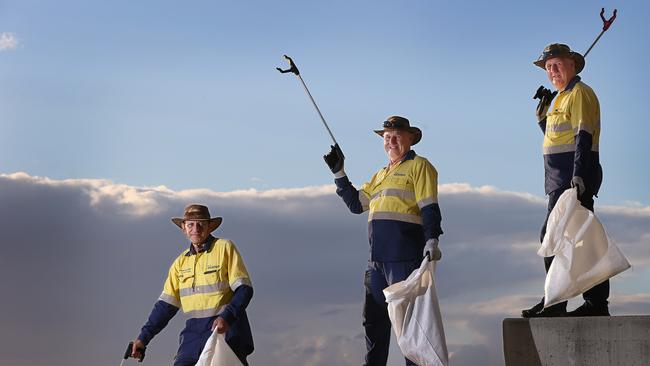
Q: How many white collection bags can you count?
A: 3